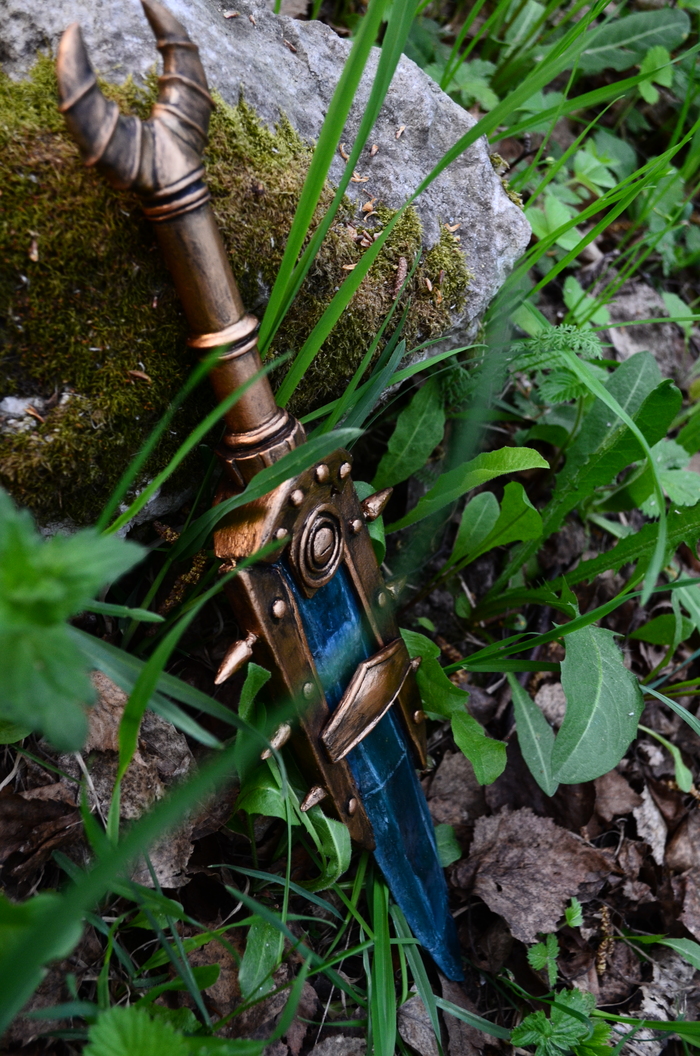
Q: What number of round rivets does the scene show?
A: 10